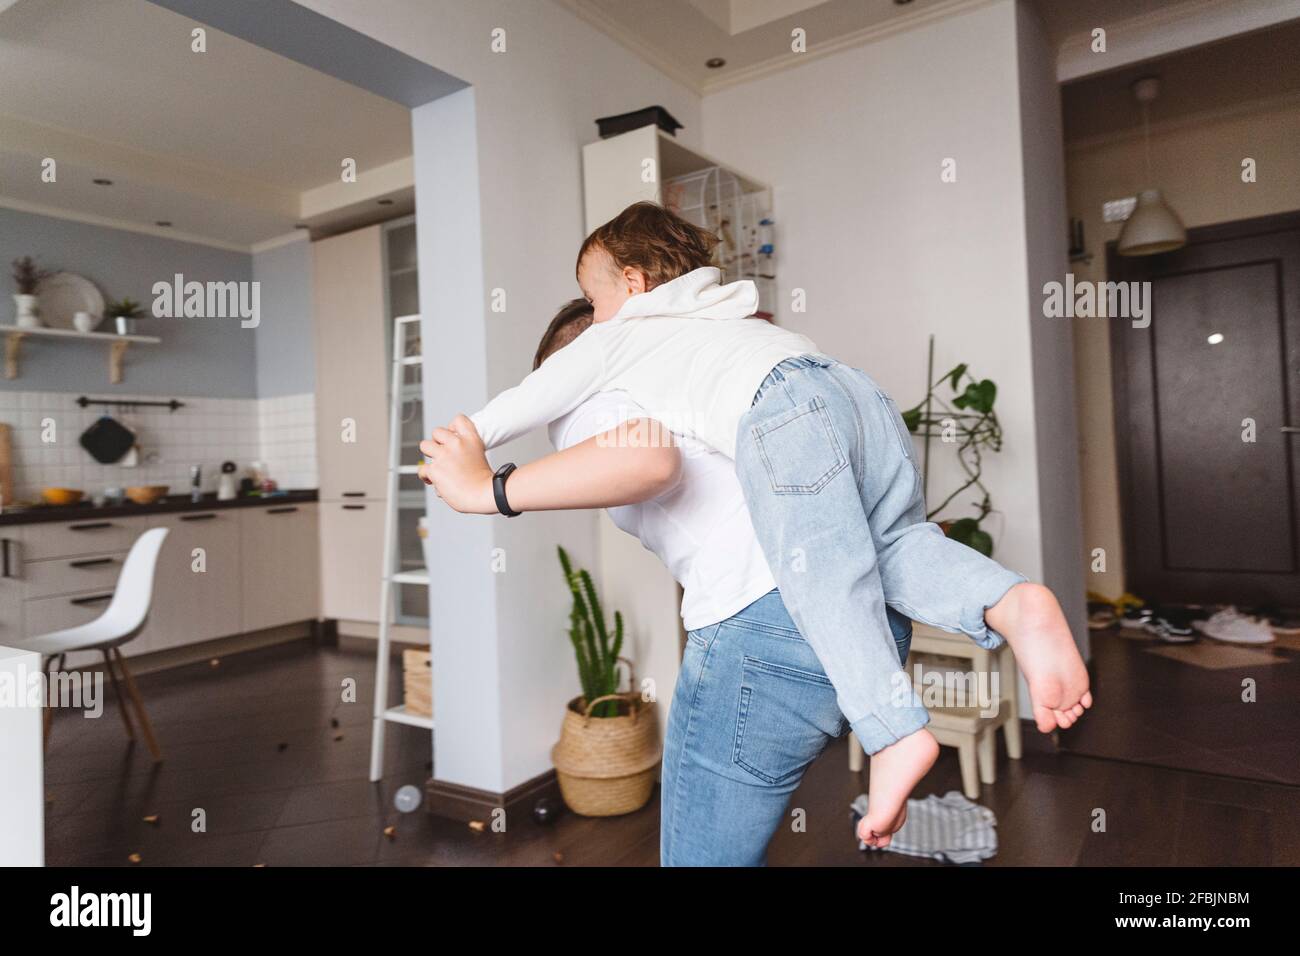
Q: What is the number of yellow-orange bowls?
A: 1